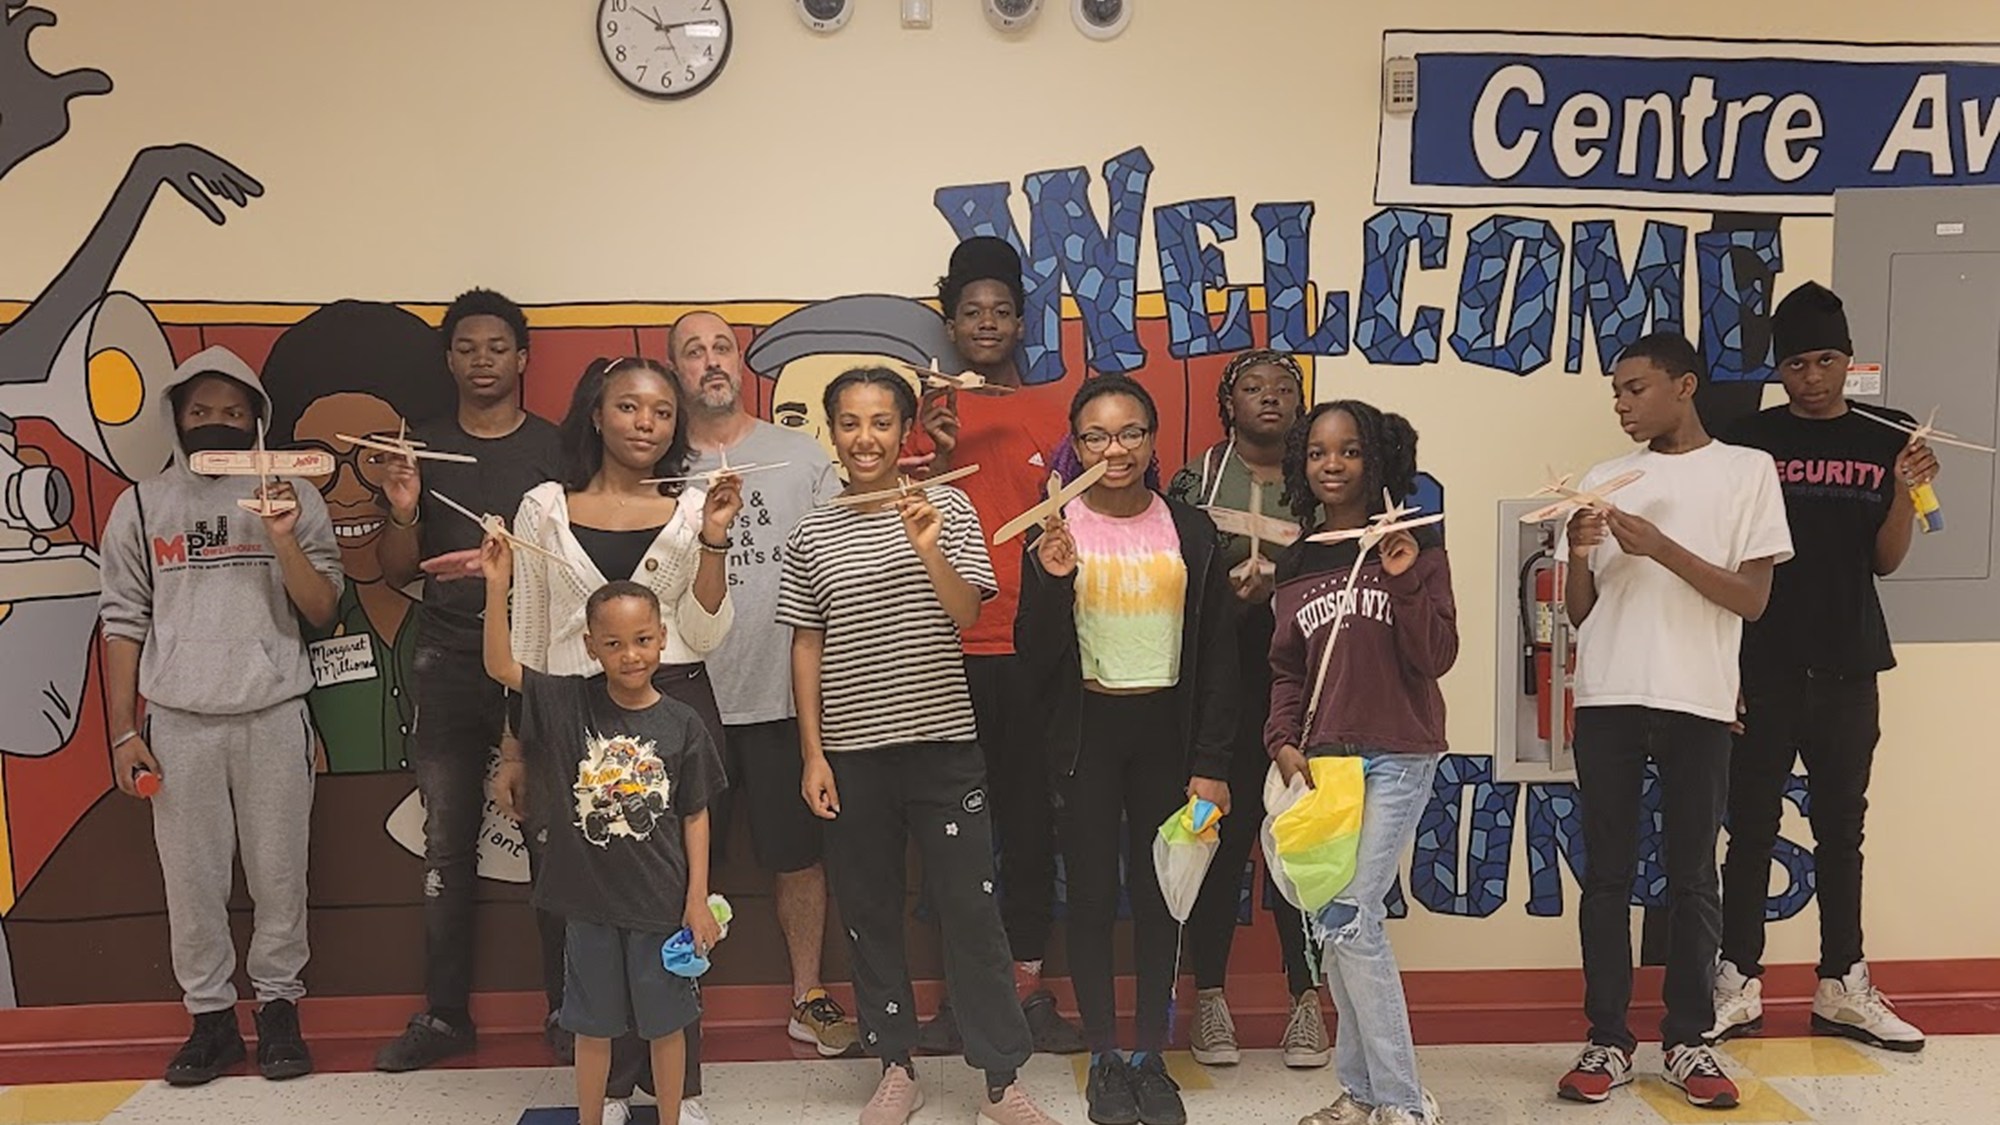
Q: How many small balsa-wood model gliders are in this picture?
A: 11